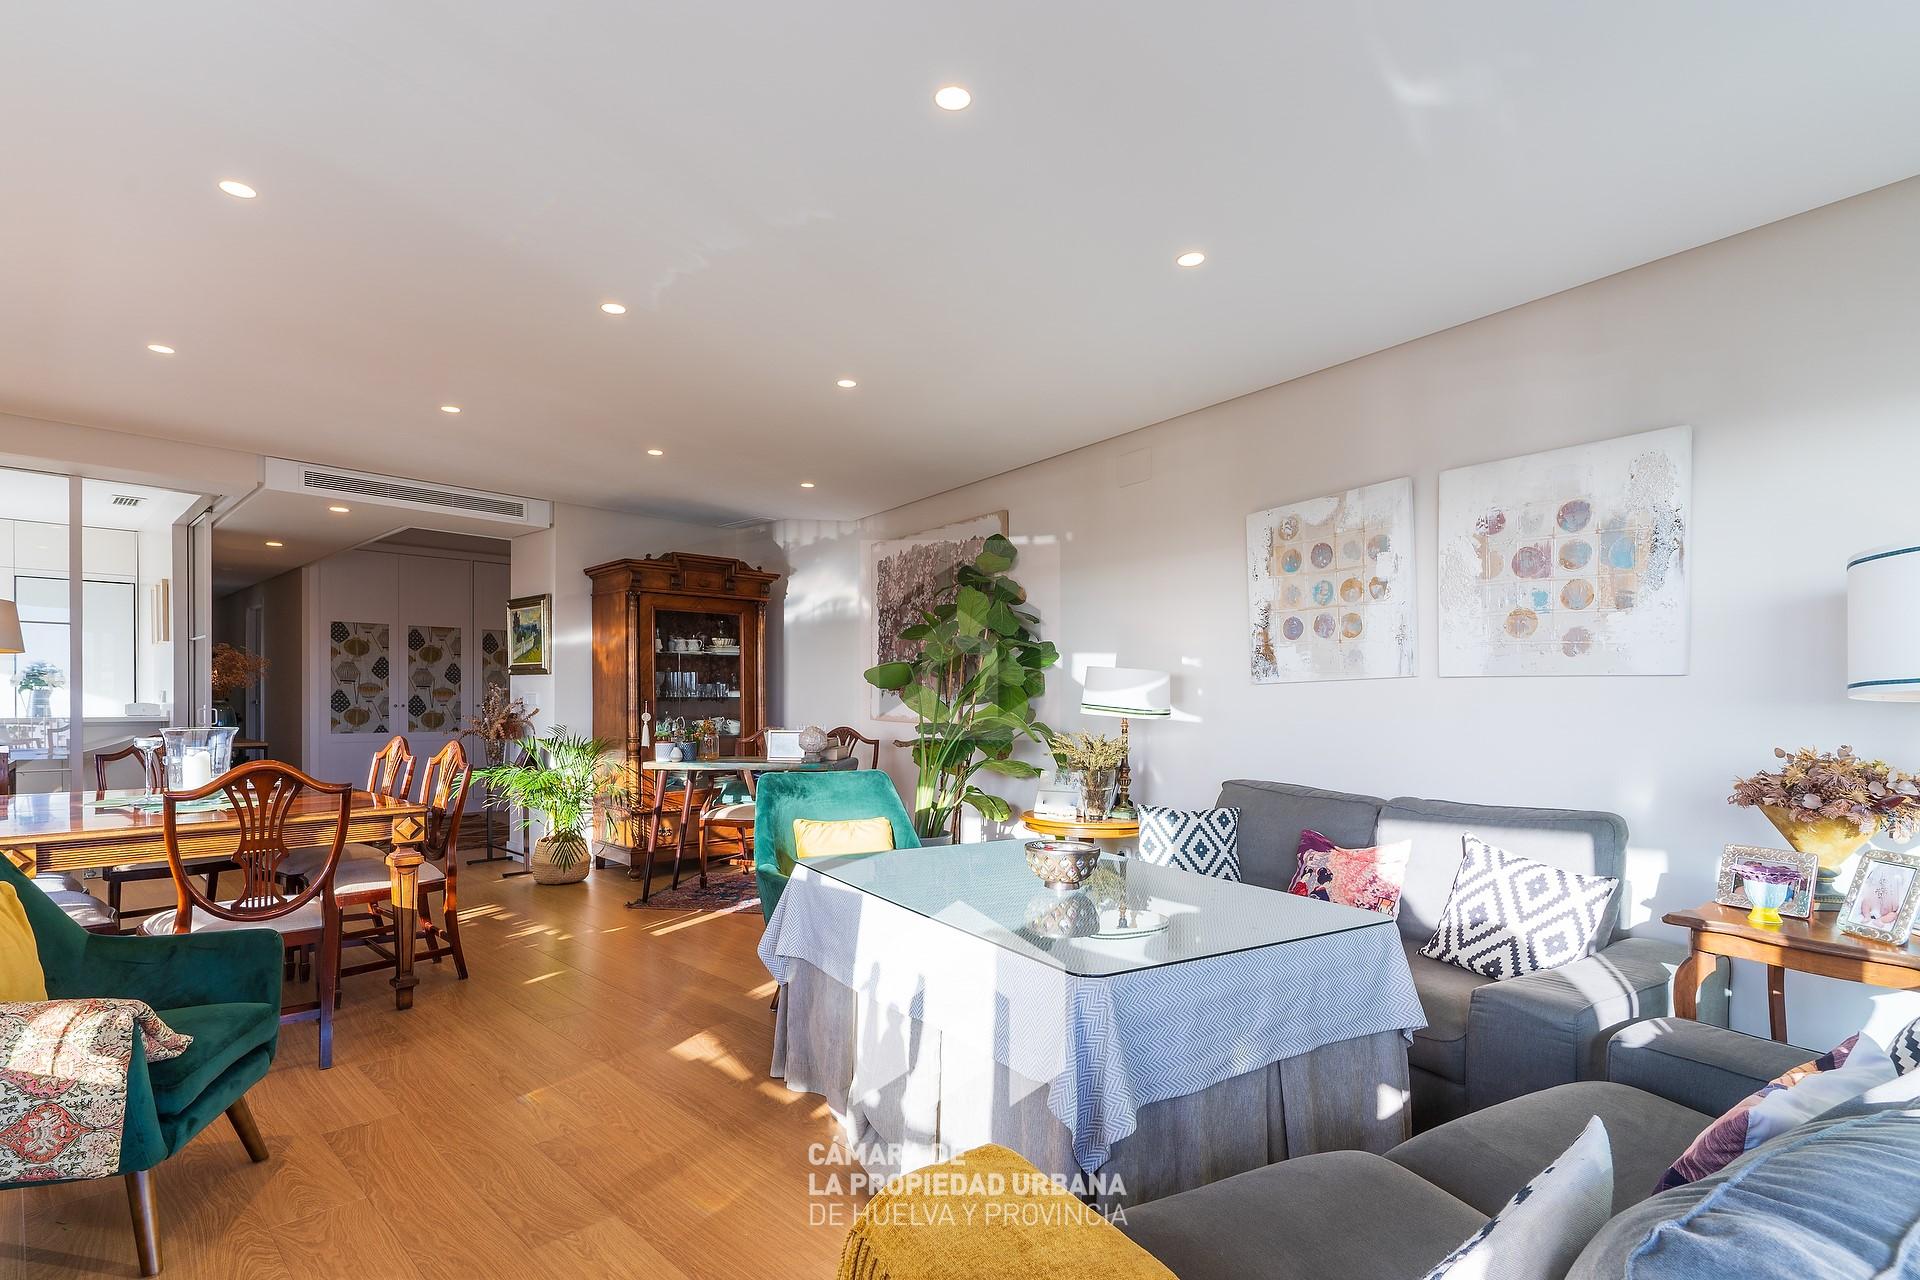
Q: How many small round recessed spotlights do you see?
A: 11